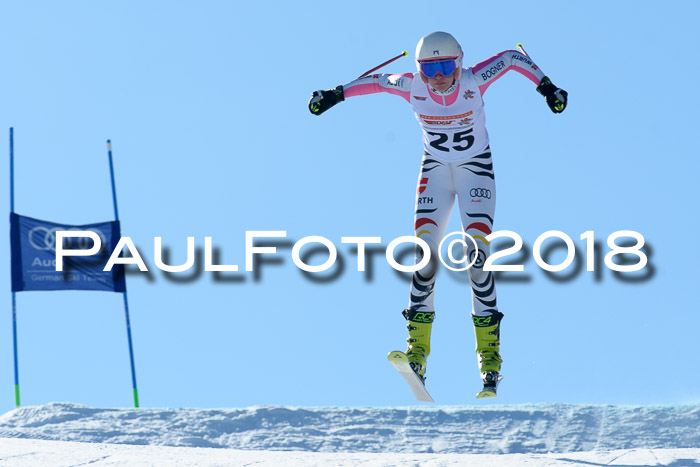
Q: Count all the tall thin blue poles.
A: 2